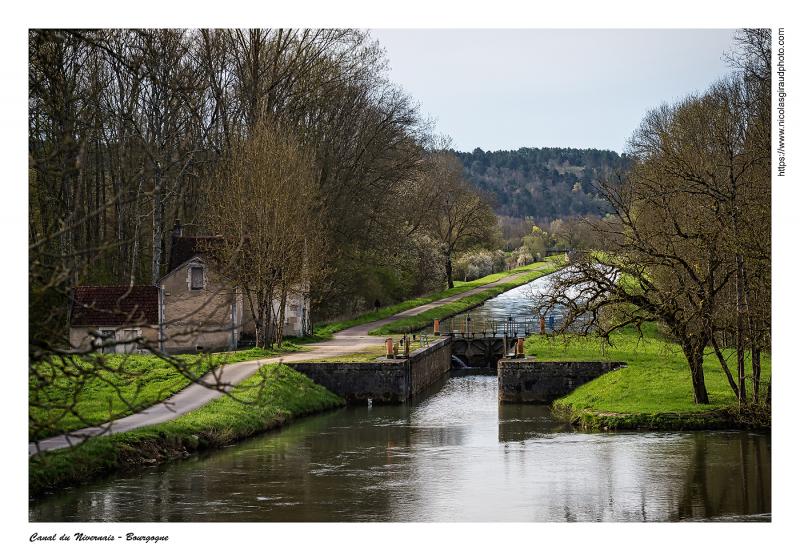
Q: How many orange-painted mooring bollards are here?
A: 4